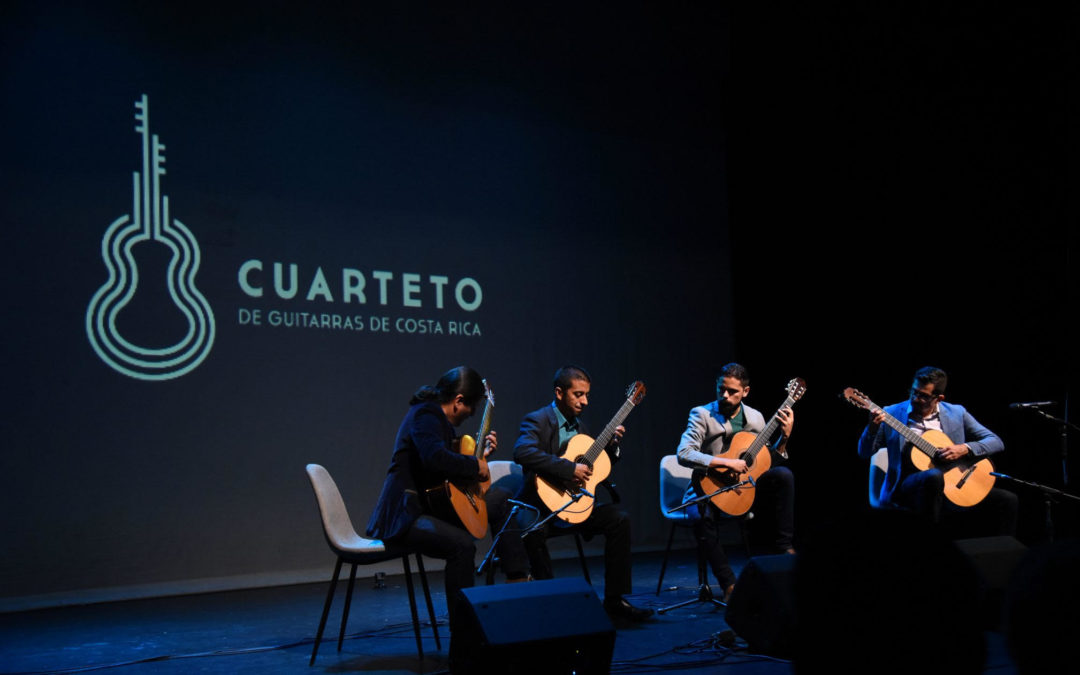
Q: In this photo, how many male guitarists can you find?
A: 4